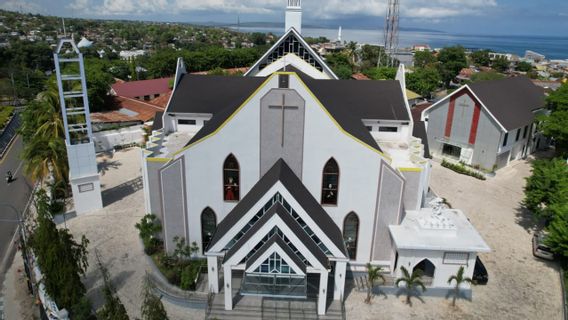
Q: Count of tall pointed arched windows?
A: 4